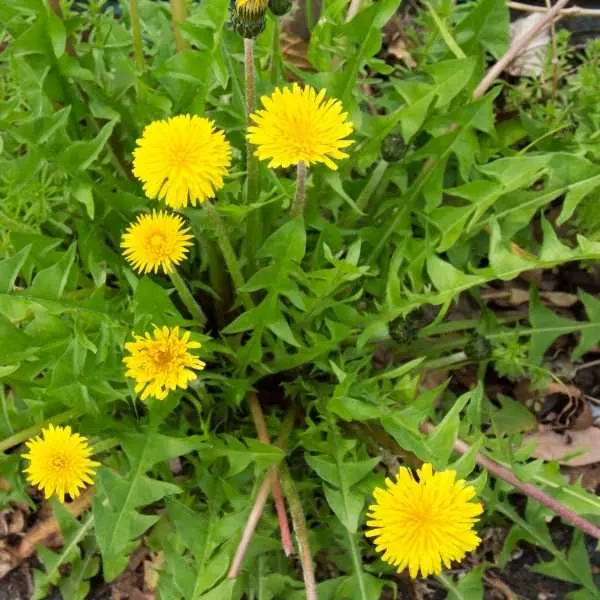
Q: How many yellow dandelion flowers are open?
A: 6